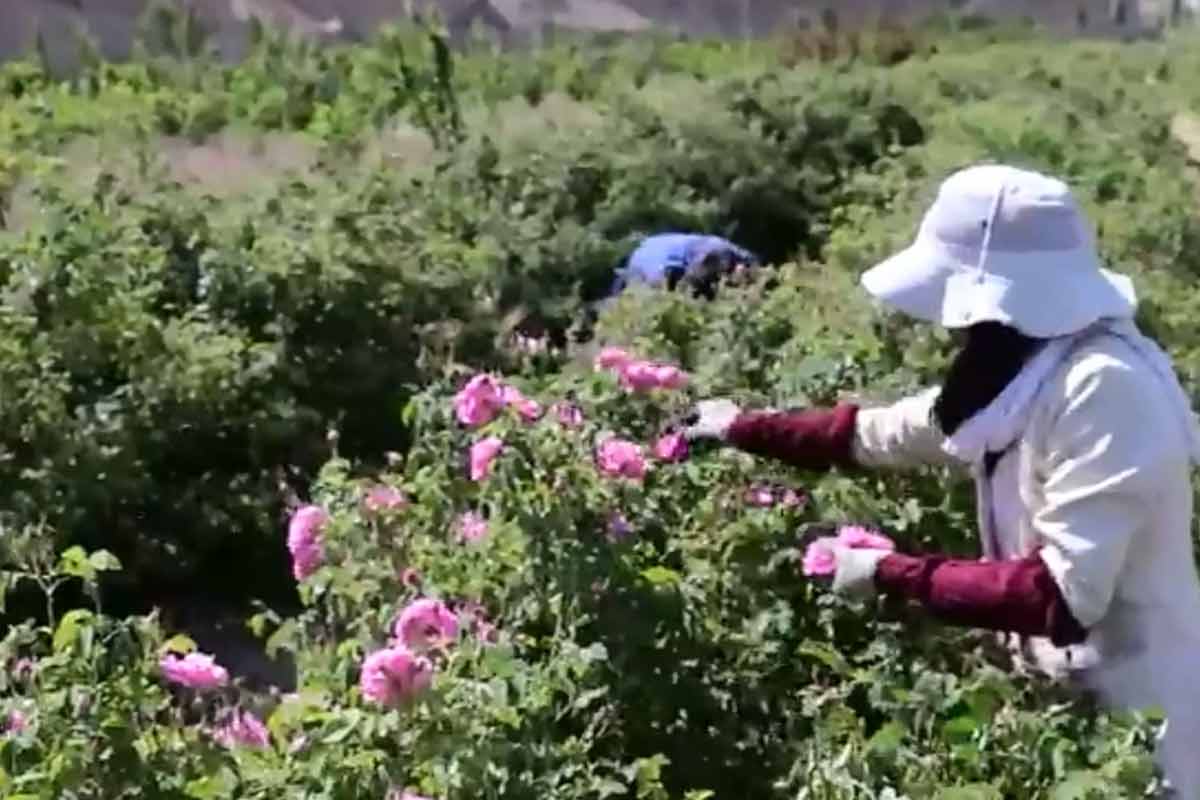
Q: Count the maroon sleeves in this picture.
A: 2